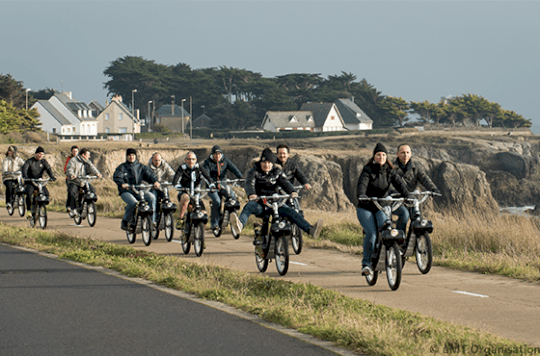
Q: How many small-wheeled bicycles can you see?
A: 12